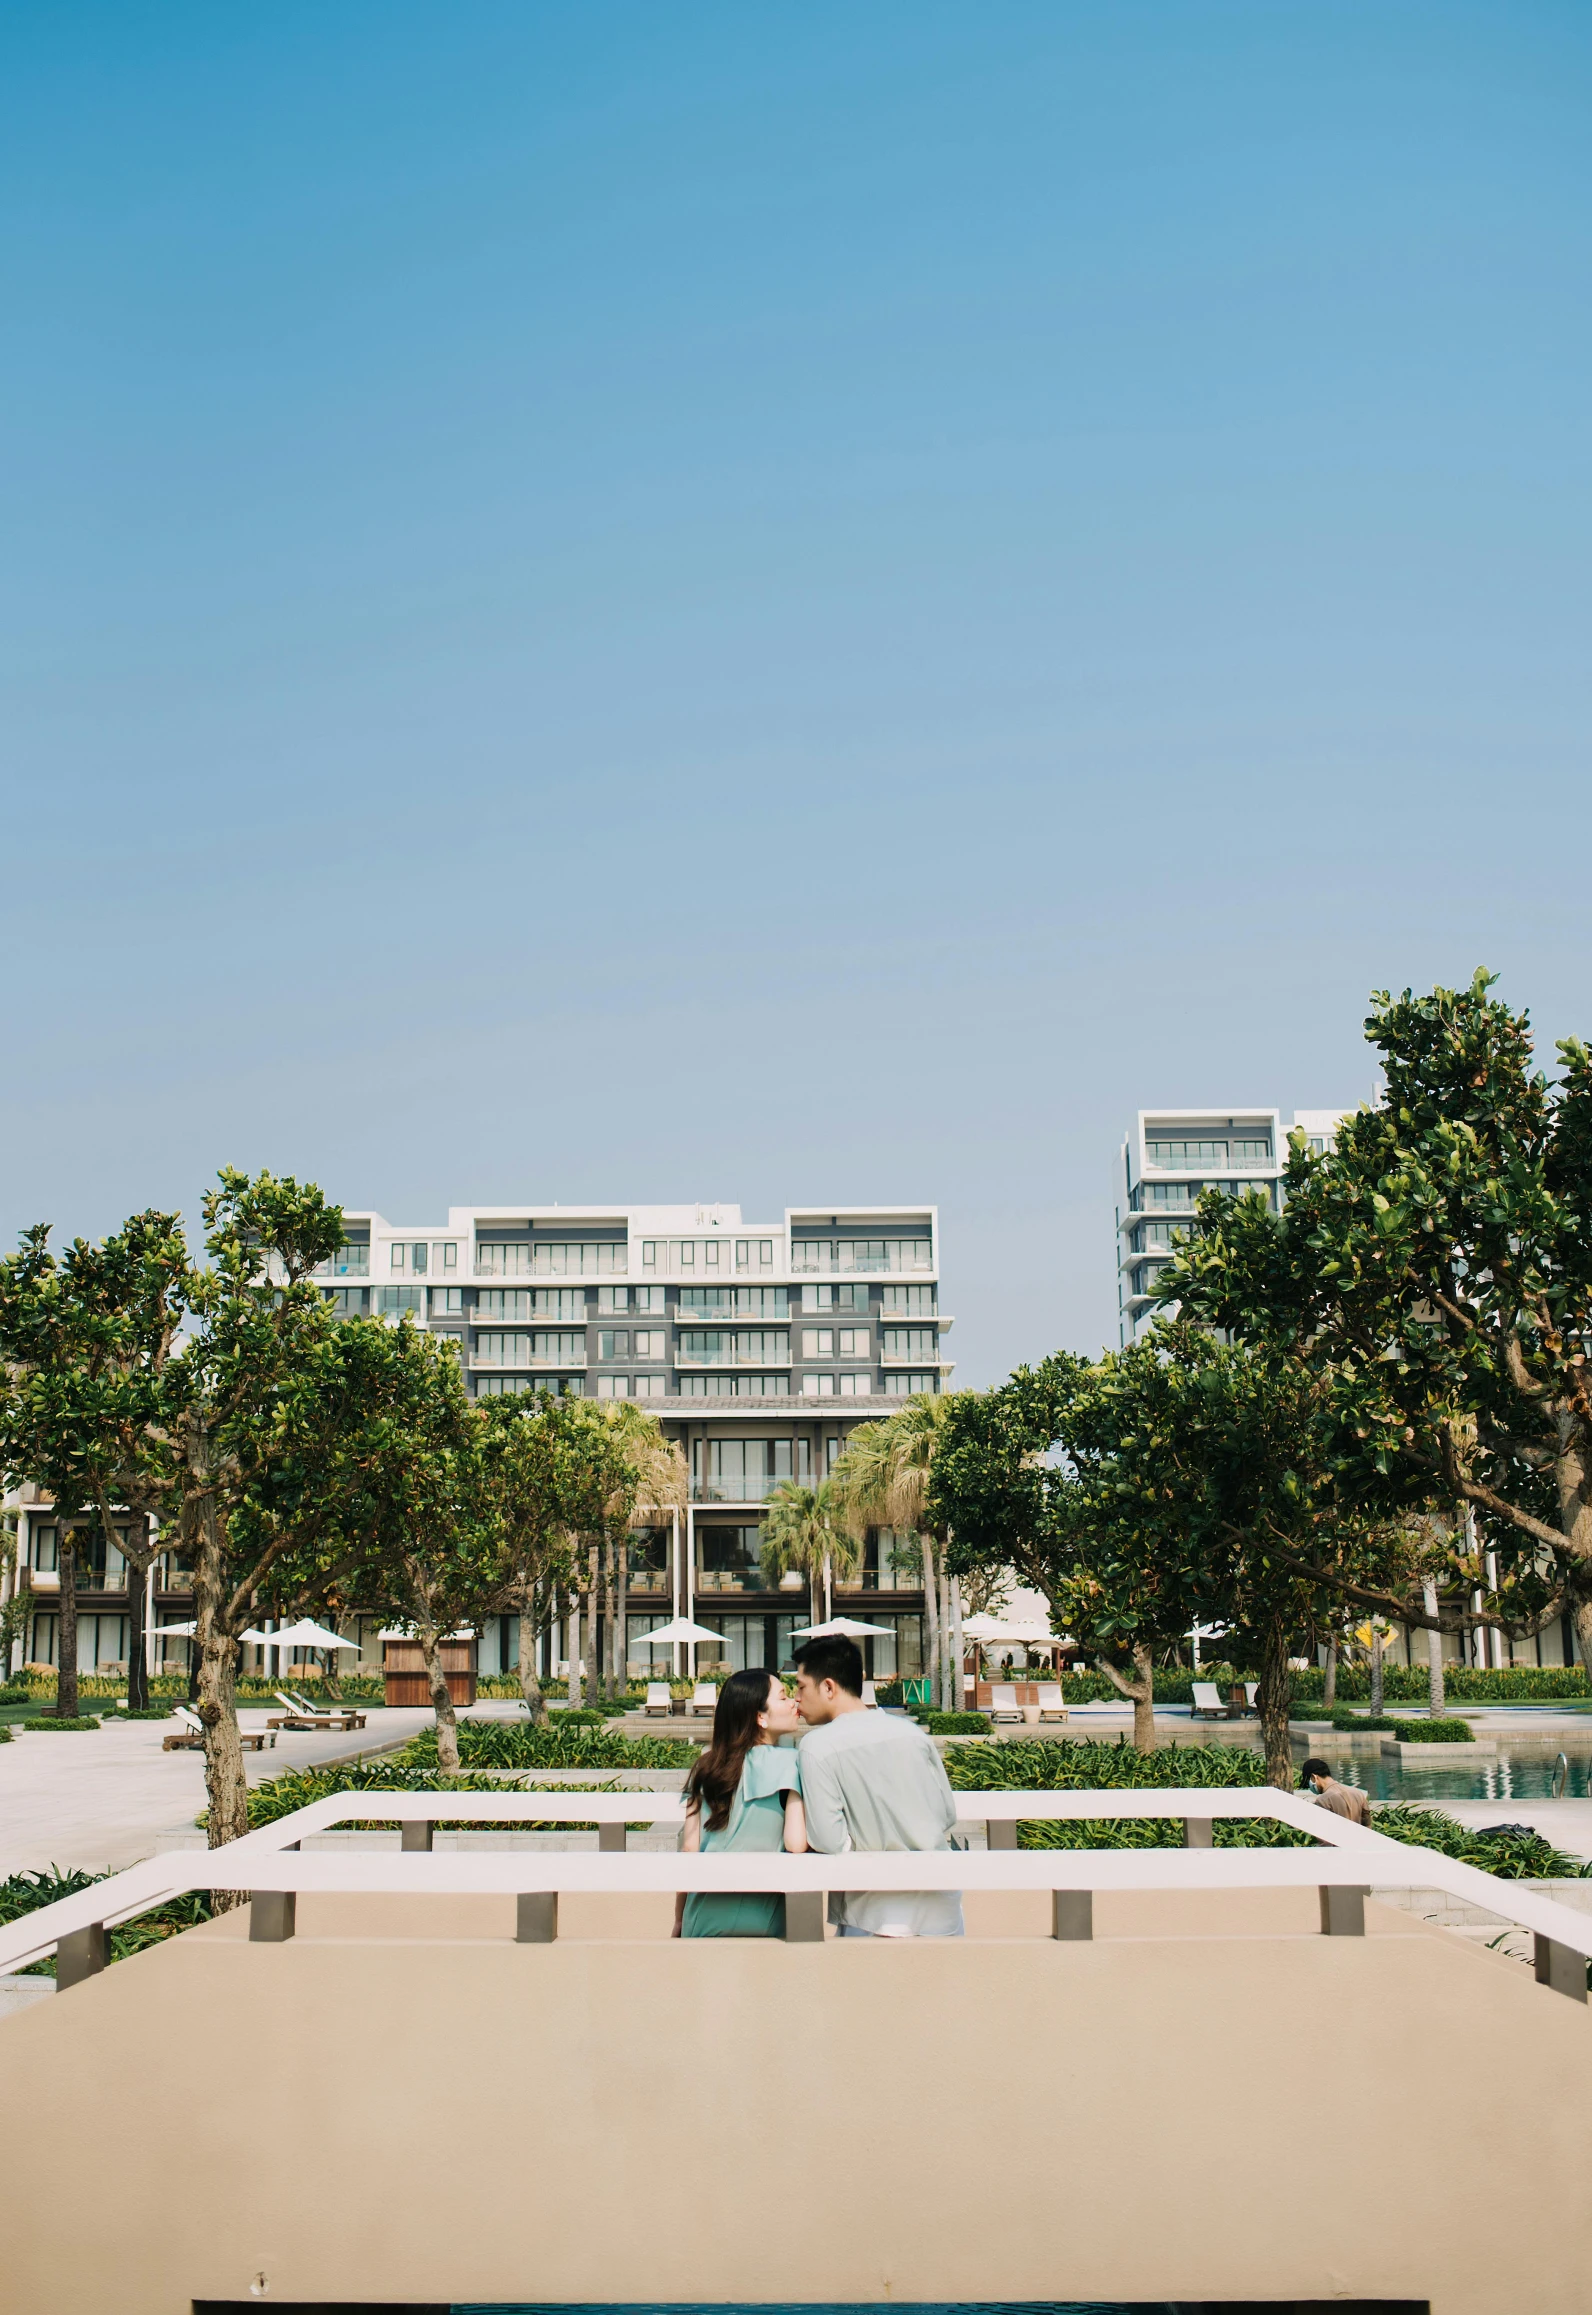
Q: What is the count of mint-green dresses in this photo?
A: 1